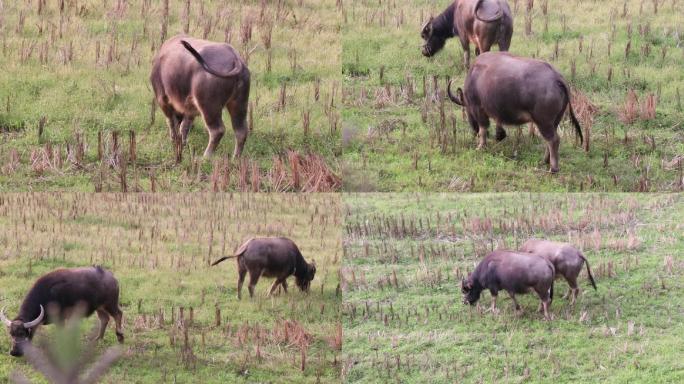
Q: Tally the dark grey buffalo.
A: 7